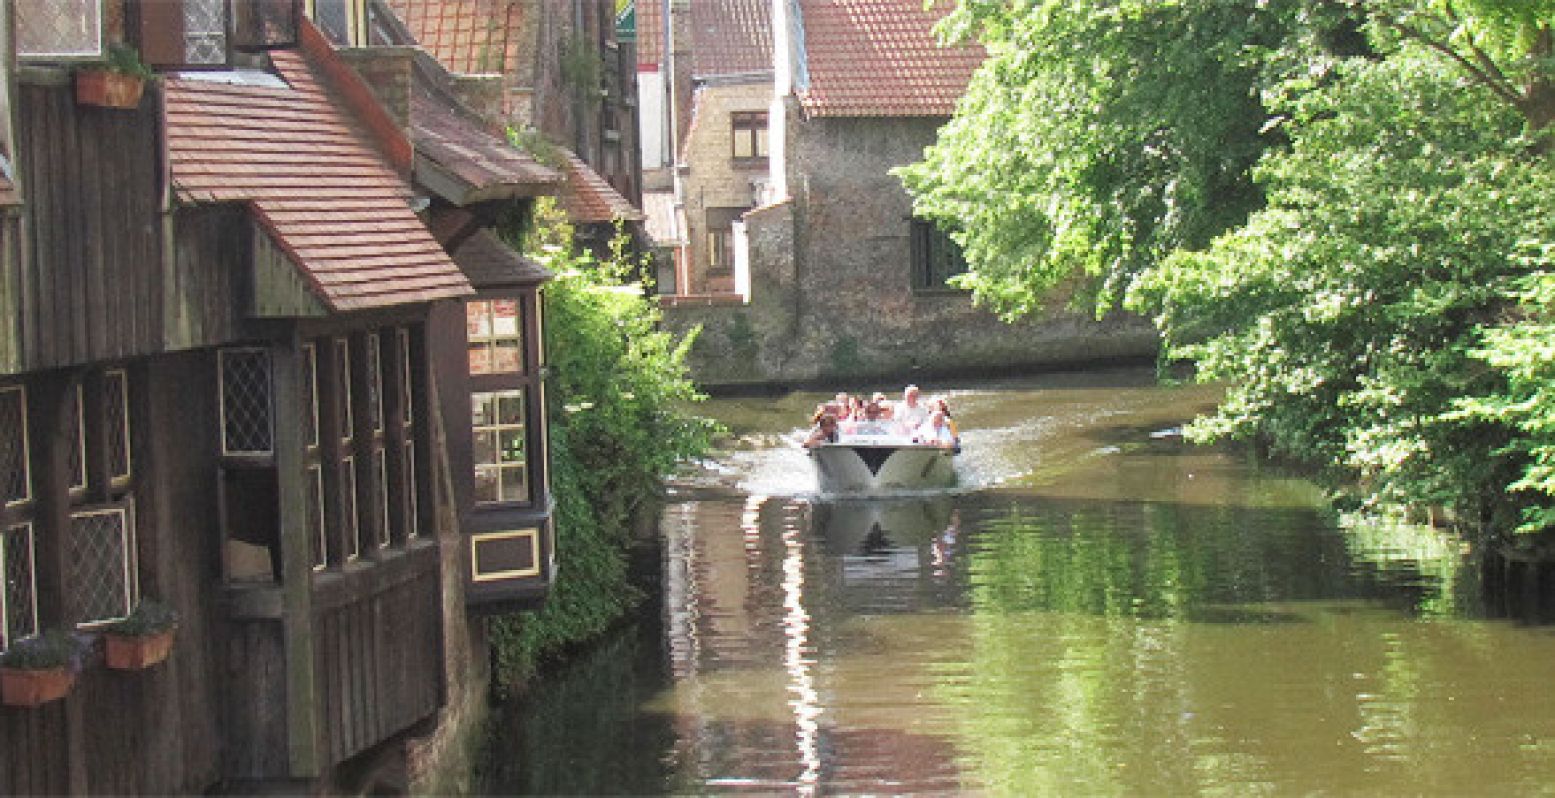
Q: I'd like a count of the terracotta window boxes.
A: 3